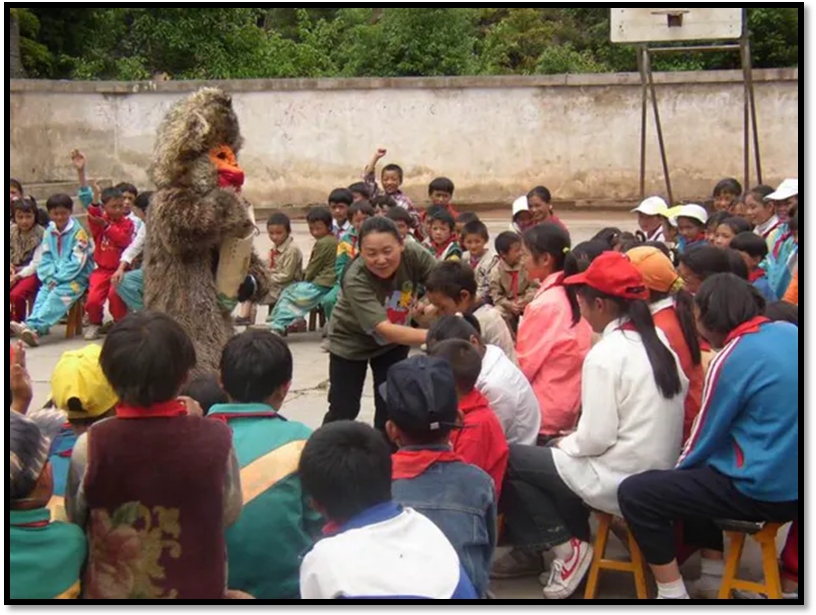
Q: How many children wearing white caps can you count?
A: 4